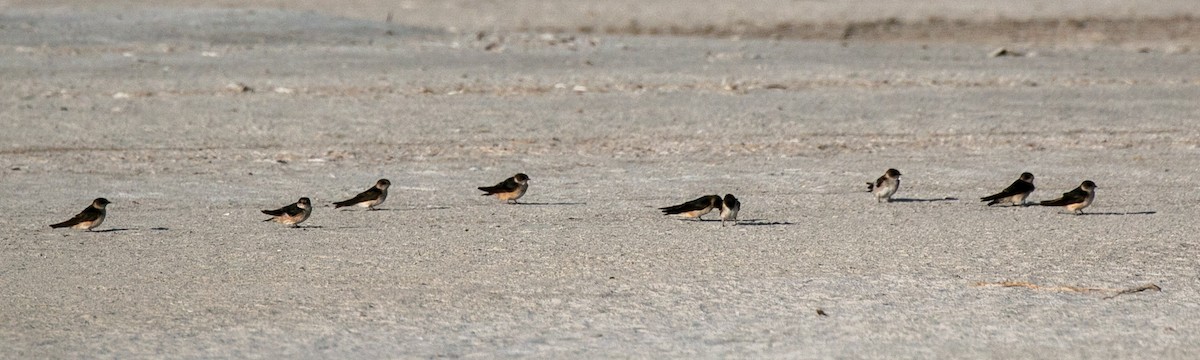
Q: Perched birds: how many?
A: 9